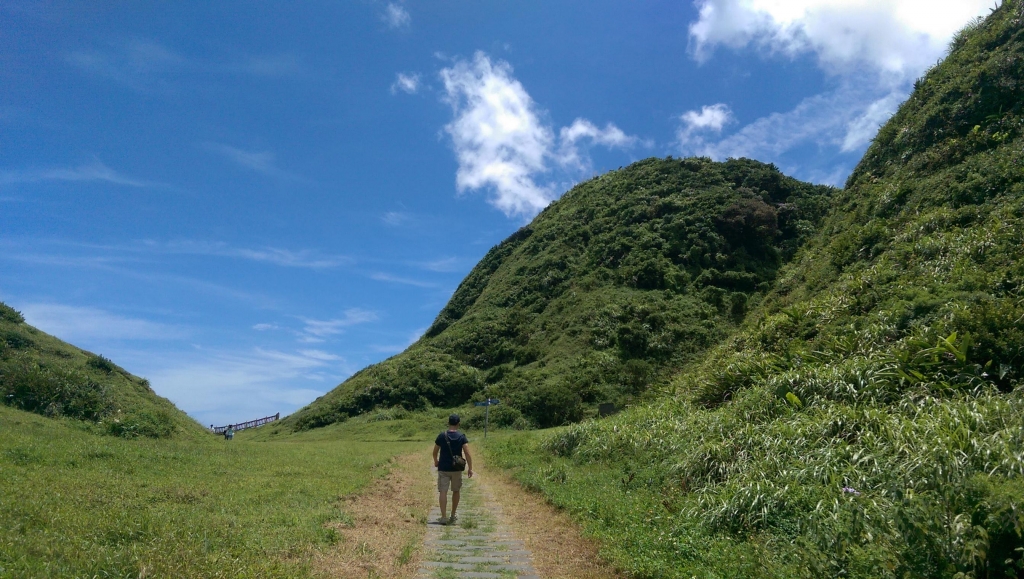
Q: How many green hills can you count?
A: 3